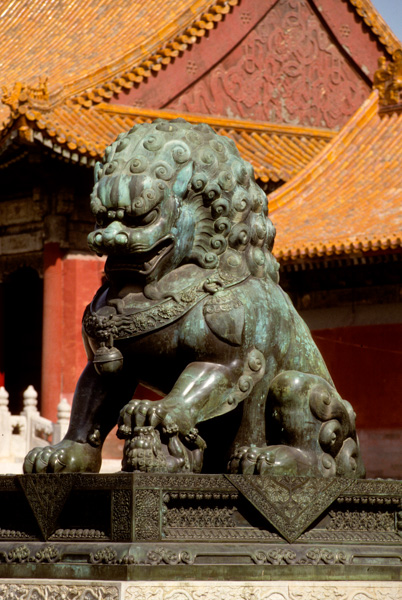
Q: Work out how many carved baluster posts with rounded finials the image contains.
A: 3